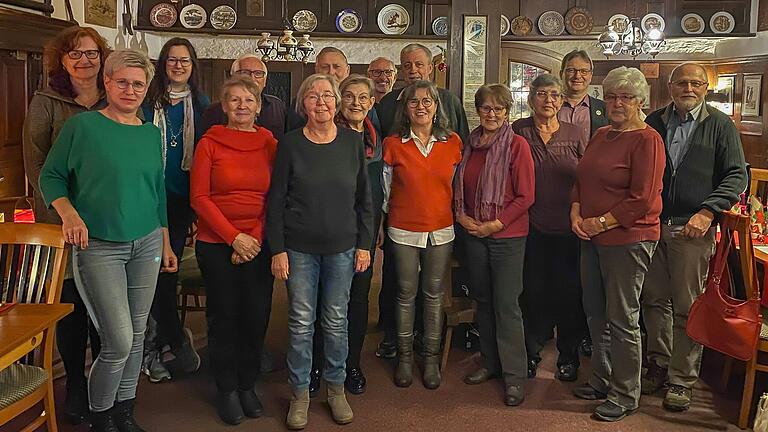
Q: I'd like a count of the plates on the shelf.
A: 15